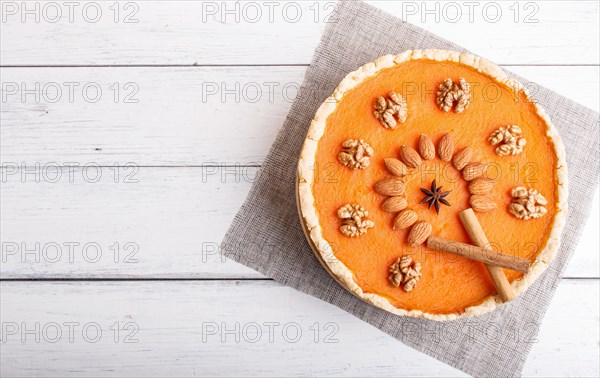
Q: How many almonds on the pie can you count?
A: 12